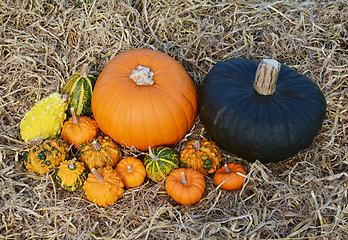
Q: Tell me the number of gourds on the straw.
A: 14